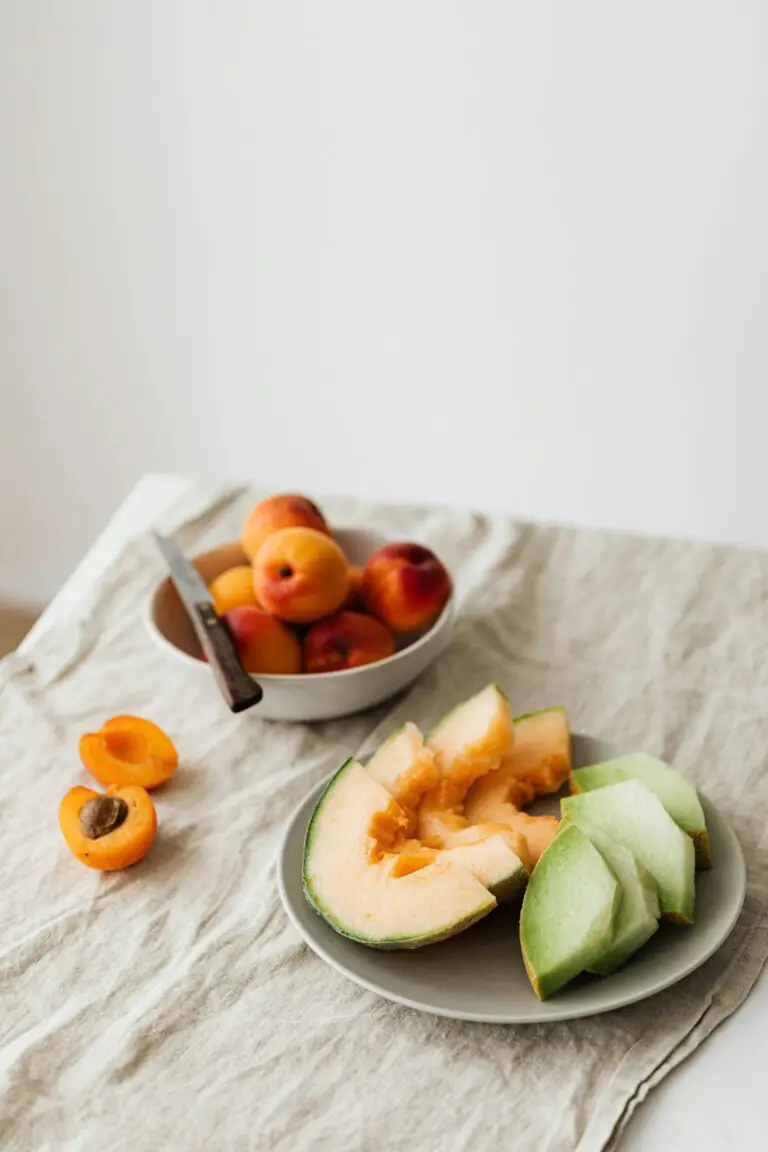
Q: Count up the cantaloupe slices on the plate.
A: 4